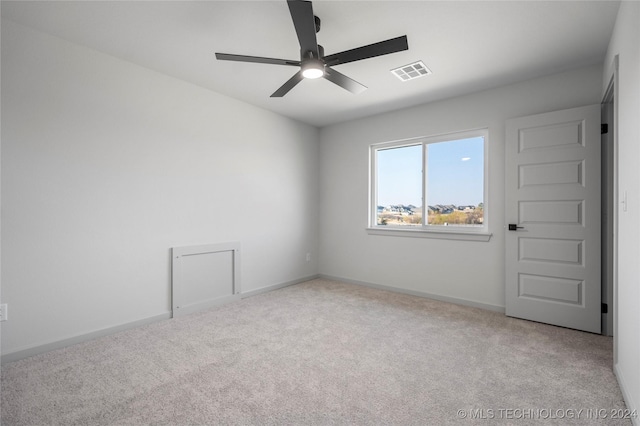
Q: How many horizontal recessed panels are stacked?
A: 5